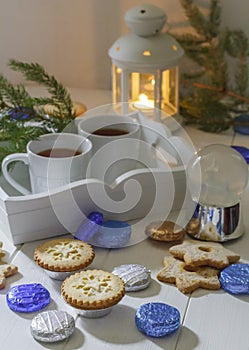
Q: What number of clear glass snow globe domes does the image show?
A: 1